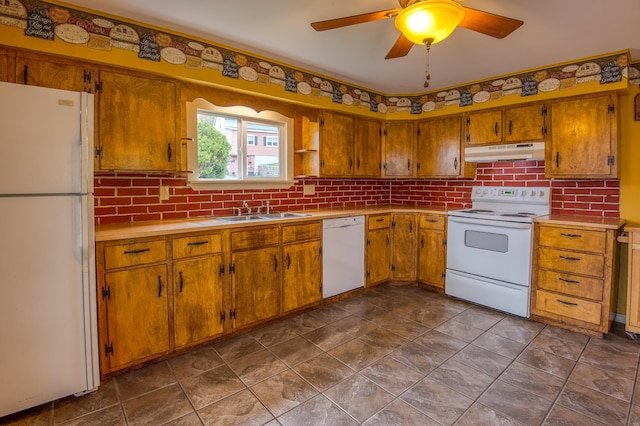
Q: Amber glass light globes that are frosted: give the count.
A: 1